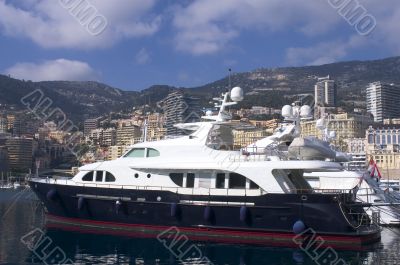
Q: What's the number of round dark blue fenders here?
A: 2